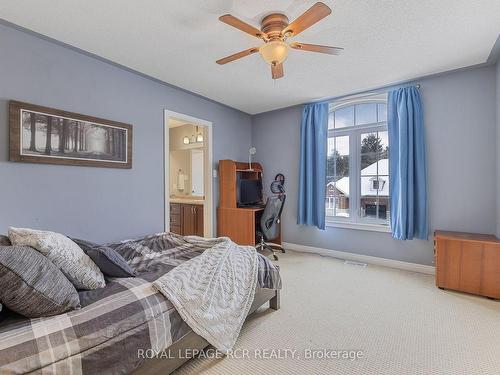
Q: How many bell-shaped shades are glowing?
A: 2